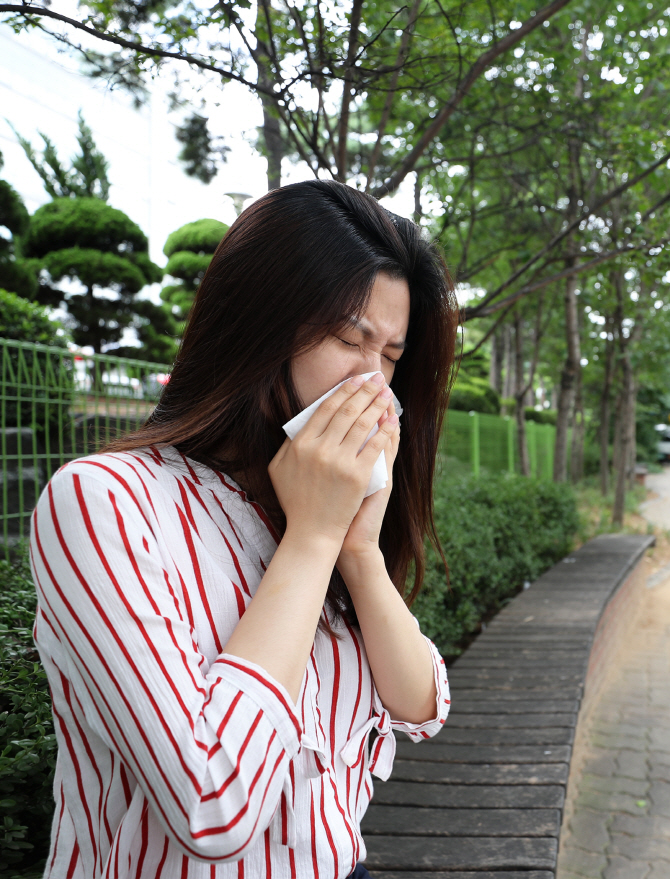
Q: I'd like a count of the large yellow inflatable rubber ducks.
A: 0